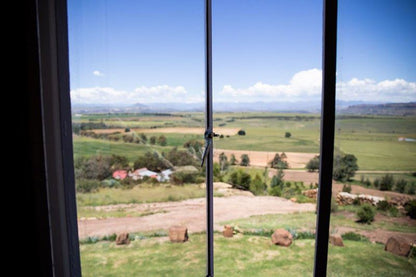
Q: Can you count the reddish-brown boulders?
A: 6